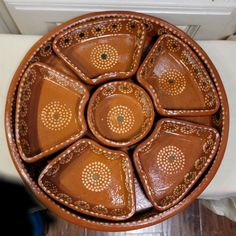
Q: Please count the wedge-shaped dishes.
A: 5